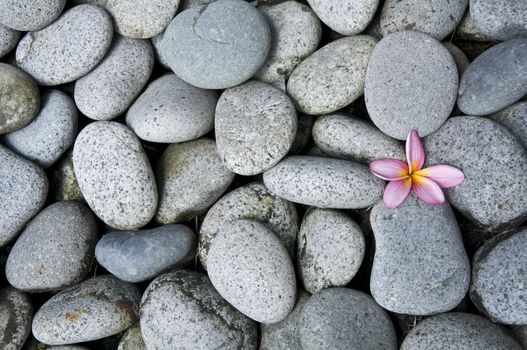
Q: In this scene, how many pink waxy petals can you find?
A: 5